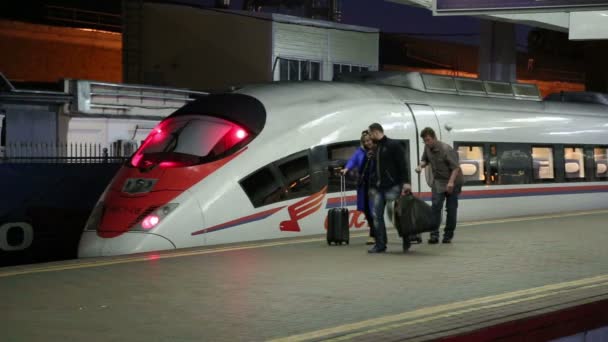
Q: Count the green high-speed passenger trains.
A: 0